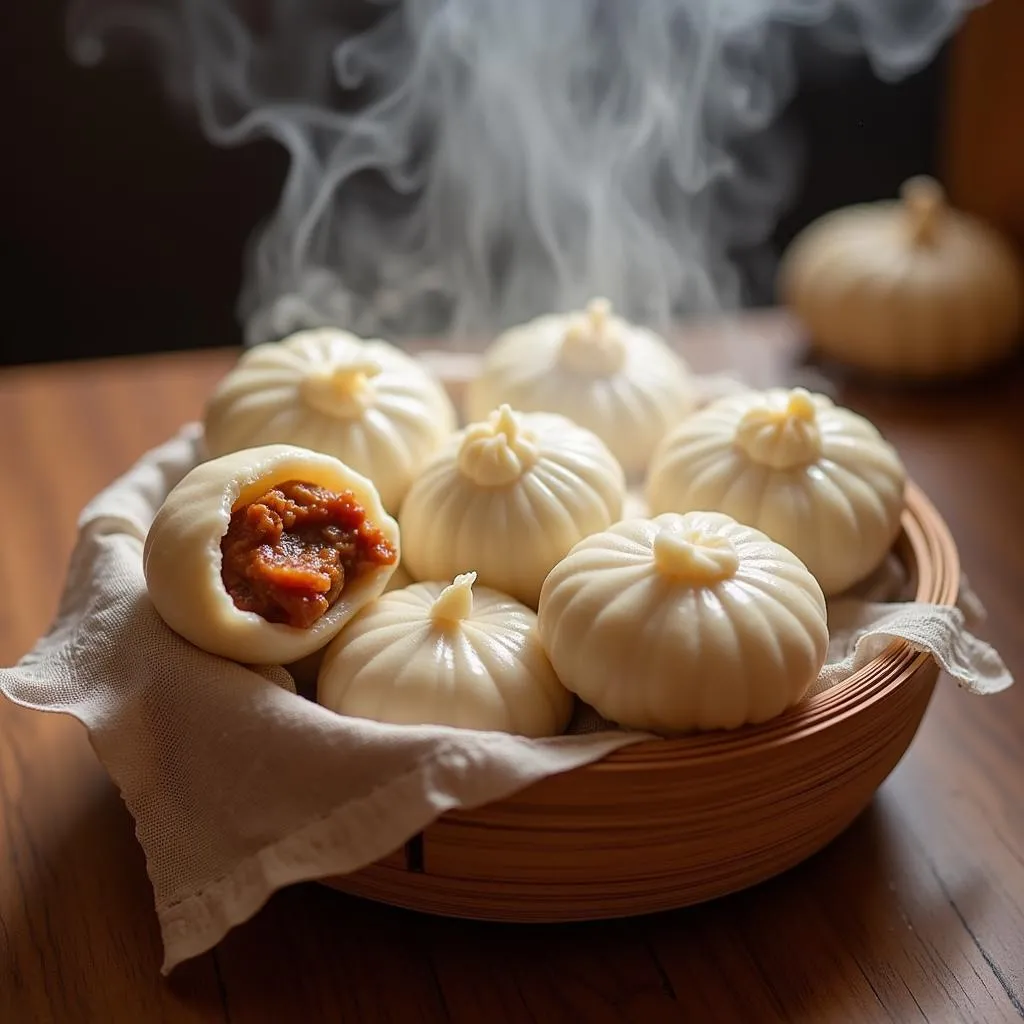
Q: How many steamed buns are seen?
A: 8